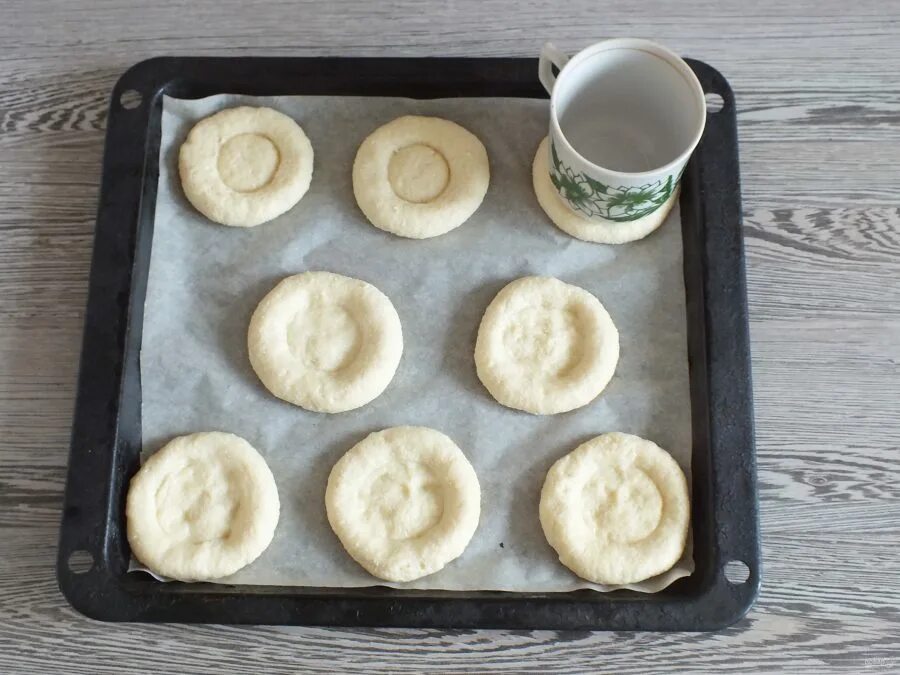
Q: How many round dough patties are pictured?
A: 8